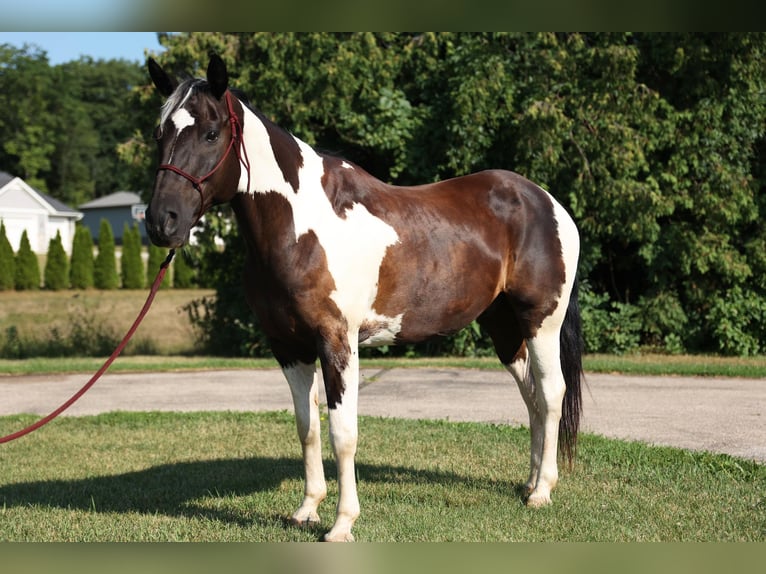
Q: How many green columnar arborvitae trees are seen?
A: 8